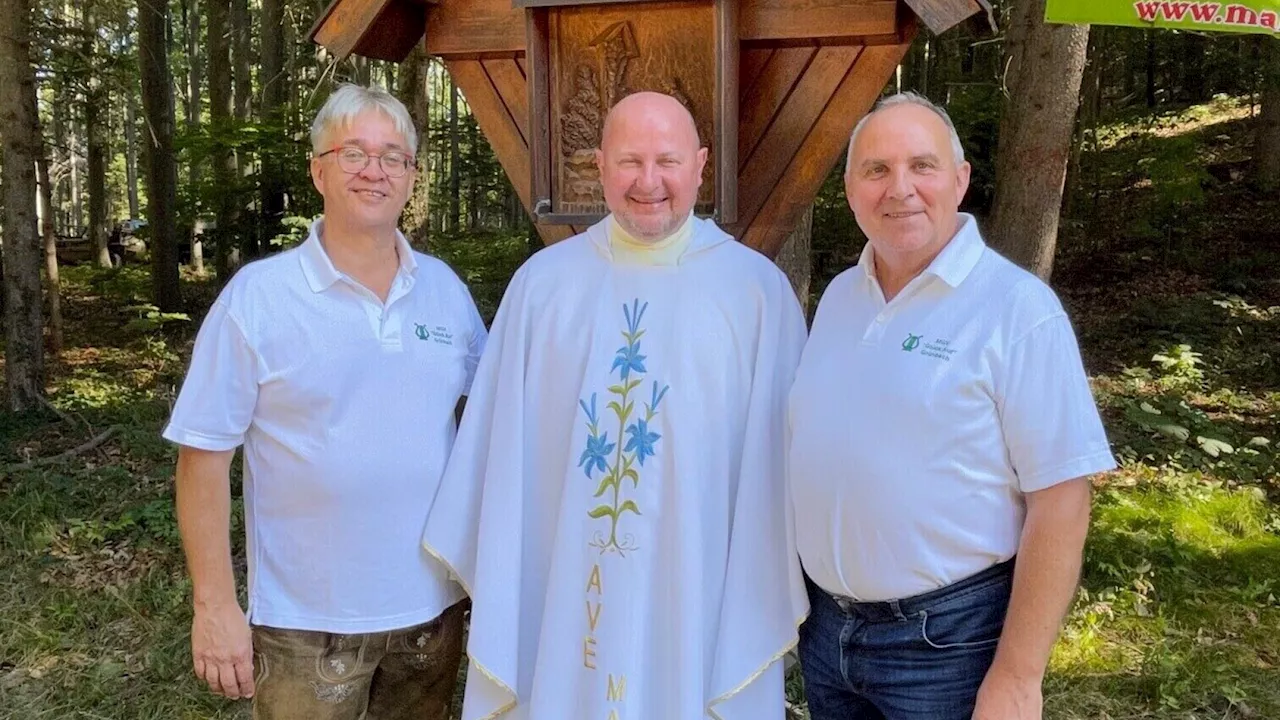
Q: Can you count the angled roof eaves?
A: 2